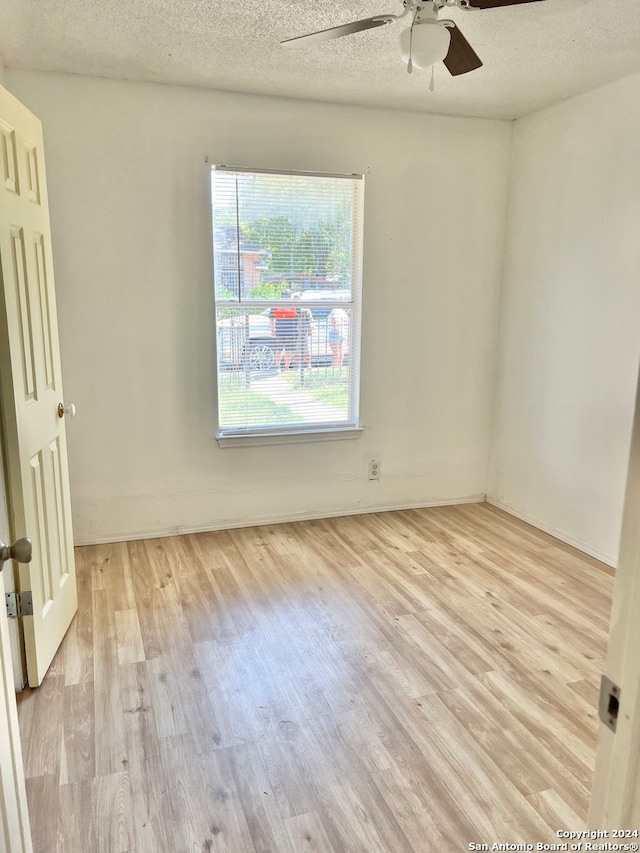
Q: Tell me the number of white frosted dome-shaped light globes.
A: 1